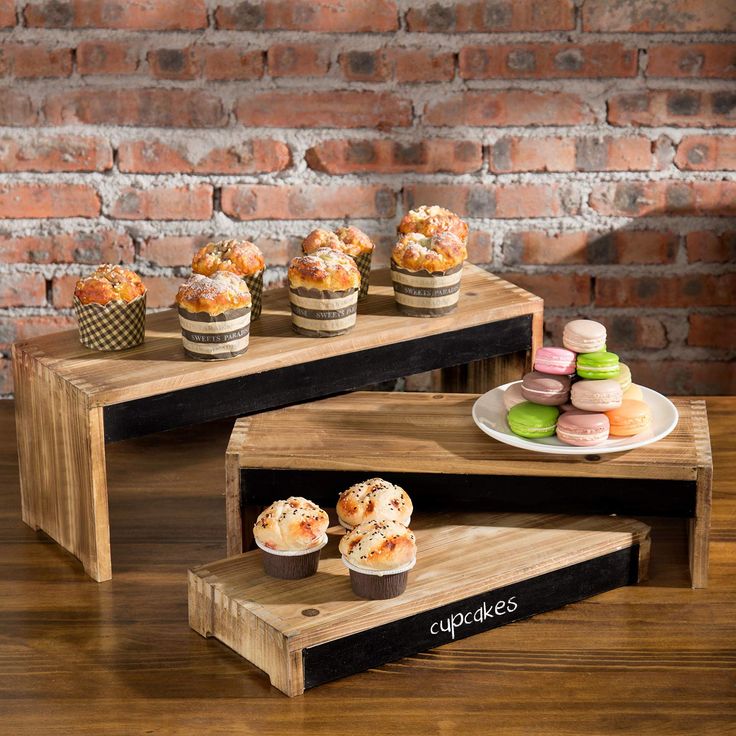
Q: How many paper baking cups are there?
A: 10